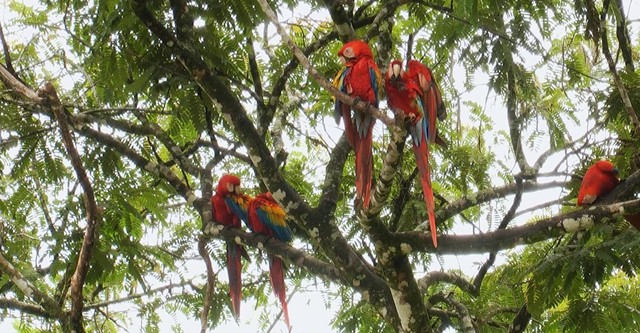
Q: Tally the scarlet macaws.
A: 5